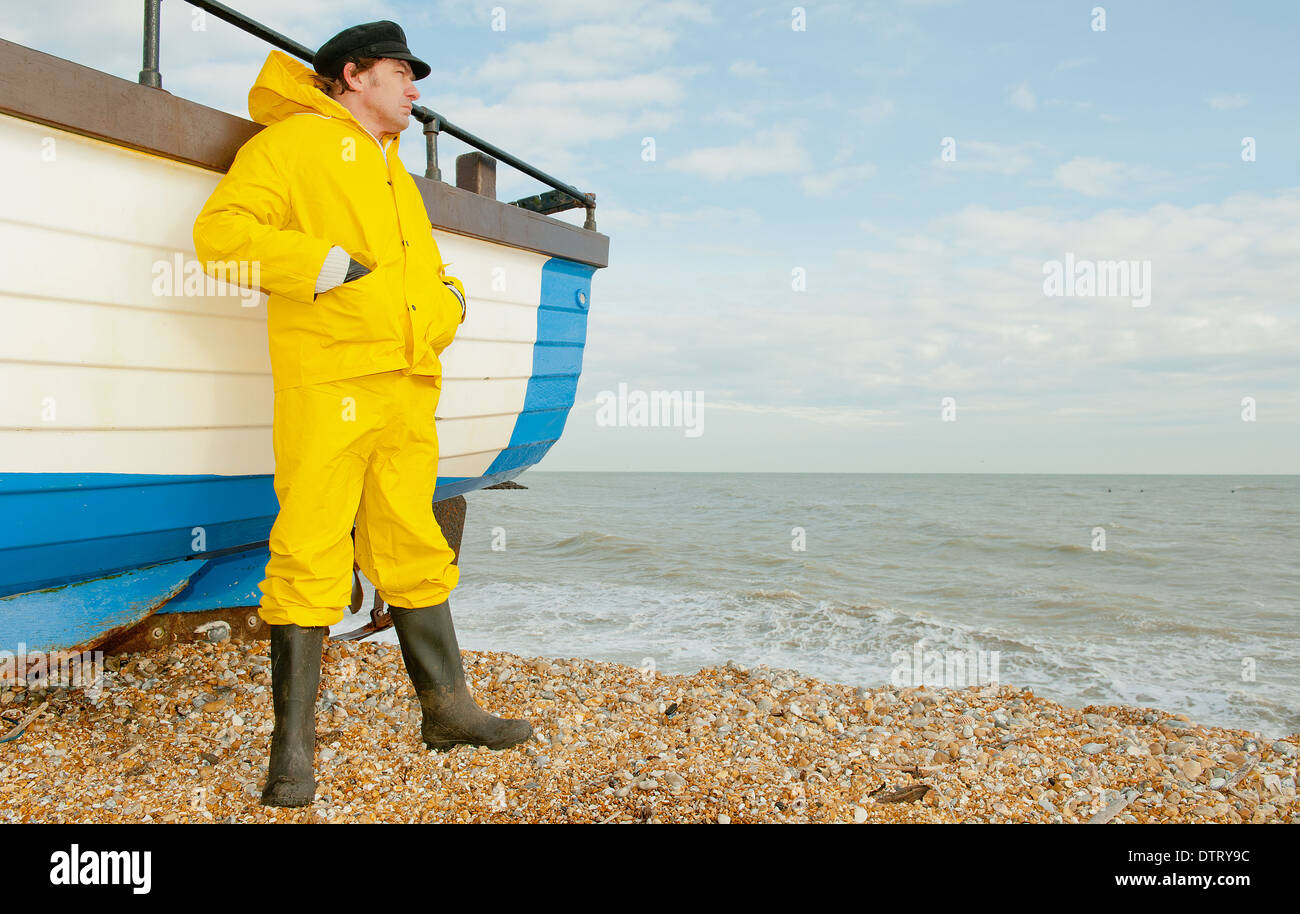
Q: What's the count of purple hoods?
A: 0